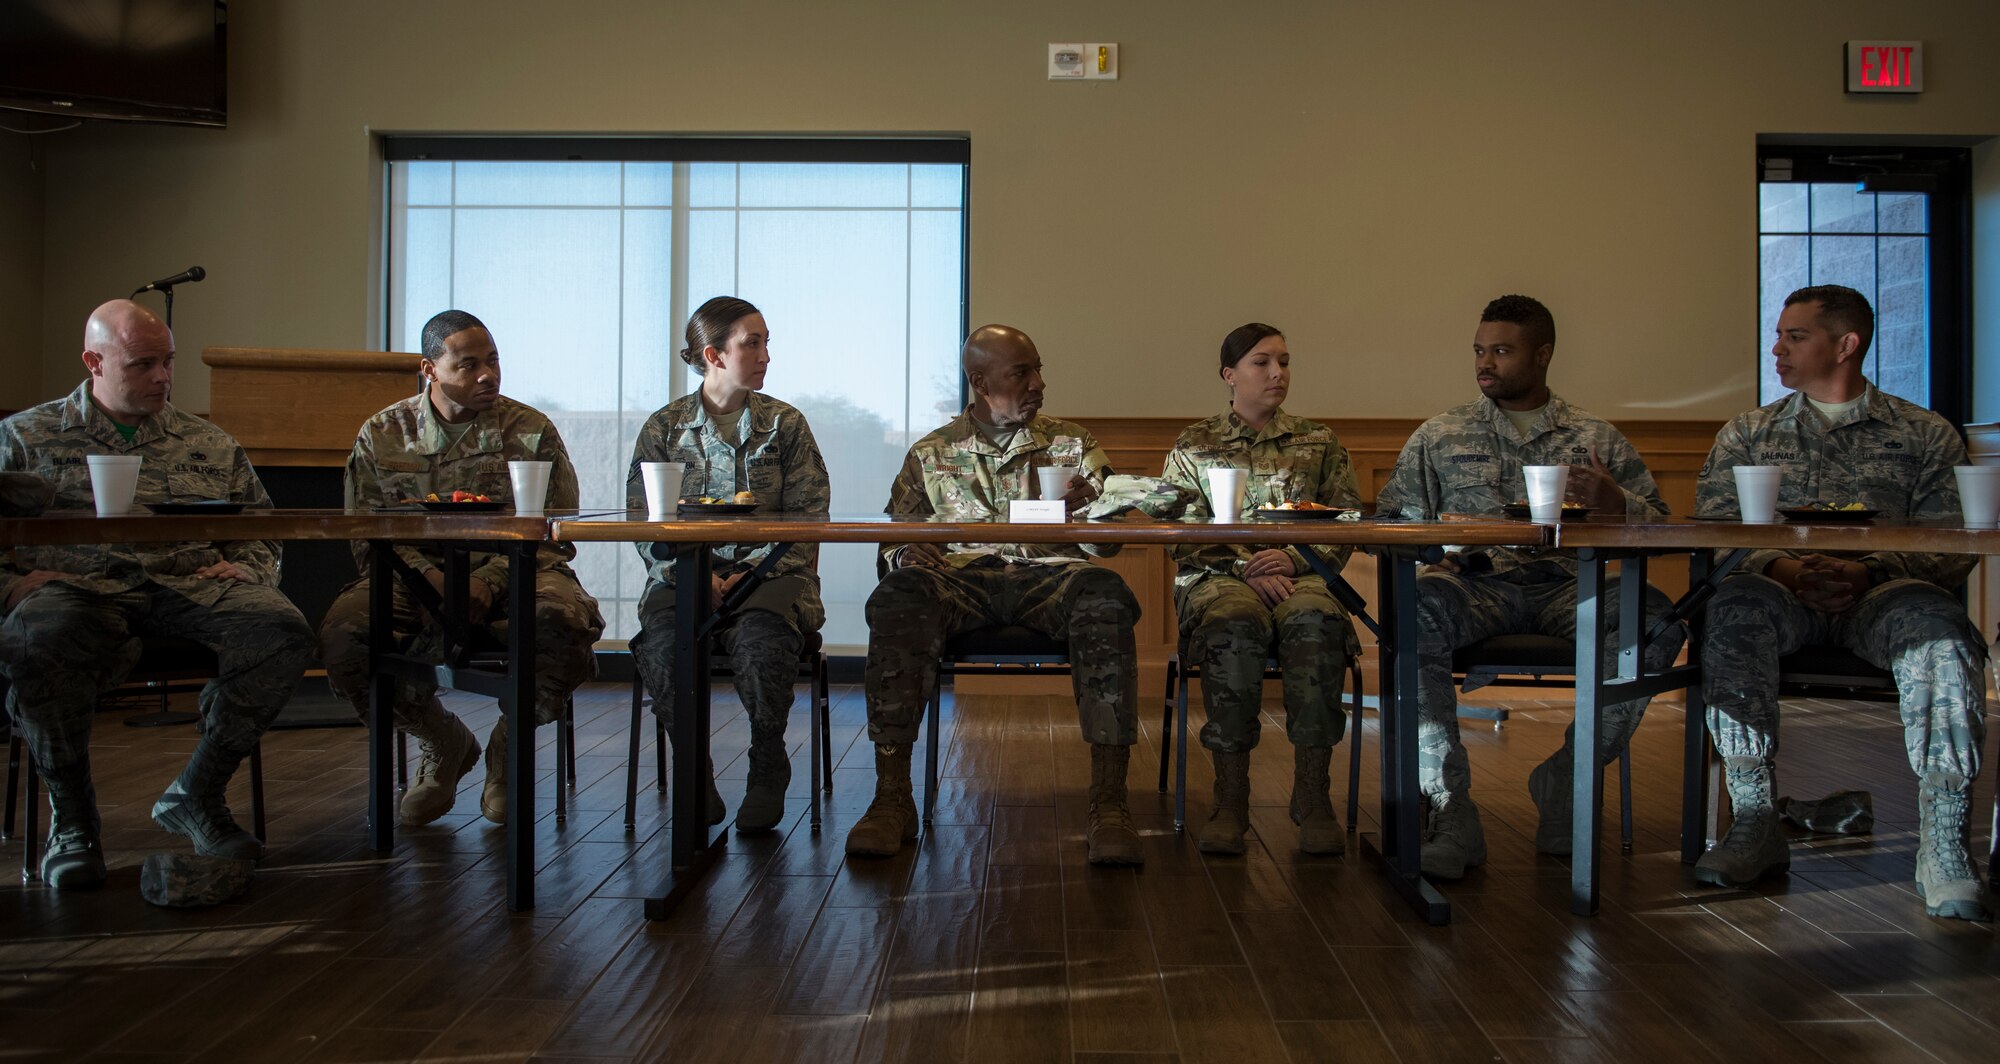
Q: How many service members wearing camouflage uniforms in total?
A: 7